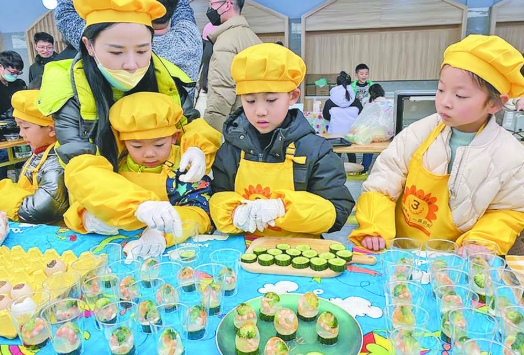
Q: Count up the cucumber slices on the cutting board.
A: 15